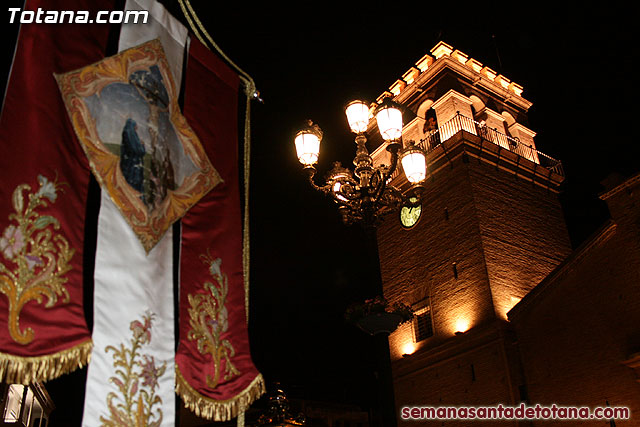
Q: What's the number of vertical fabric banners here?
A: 3